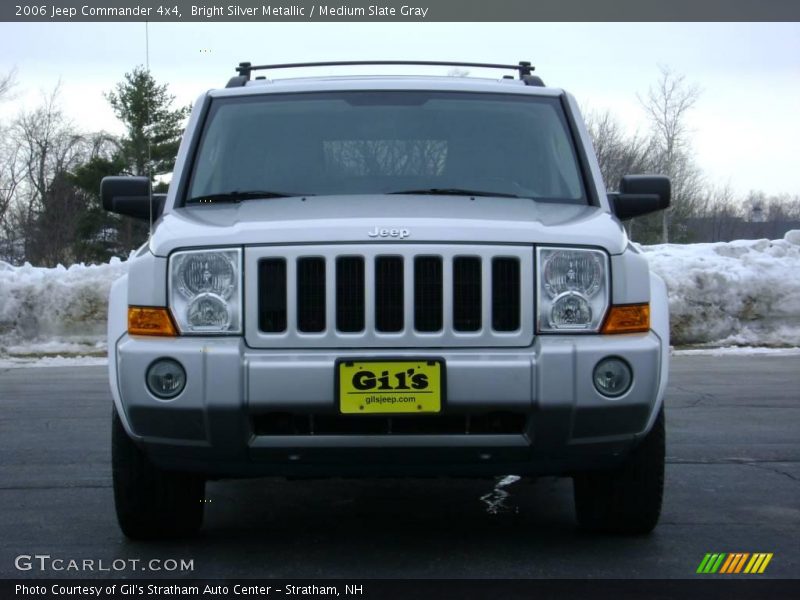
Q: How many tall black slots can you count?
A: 7